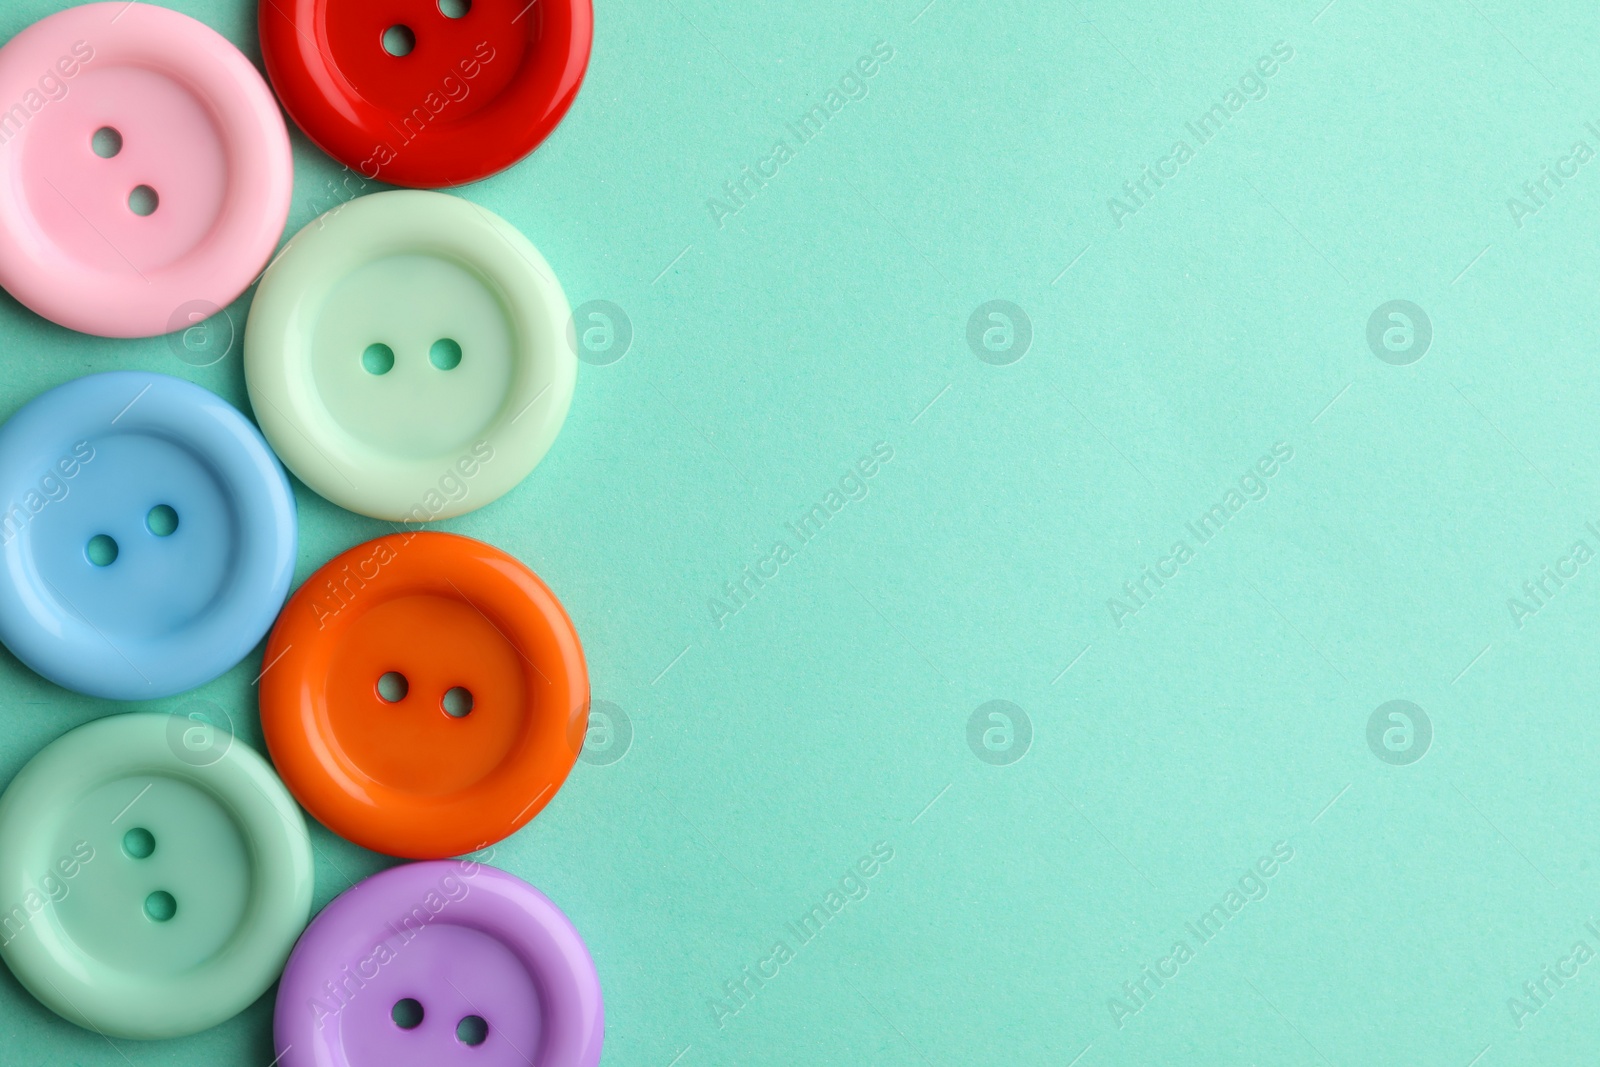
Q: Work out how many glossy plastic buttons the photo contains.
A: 7